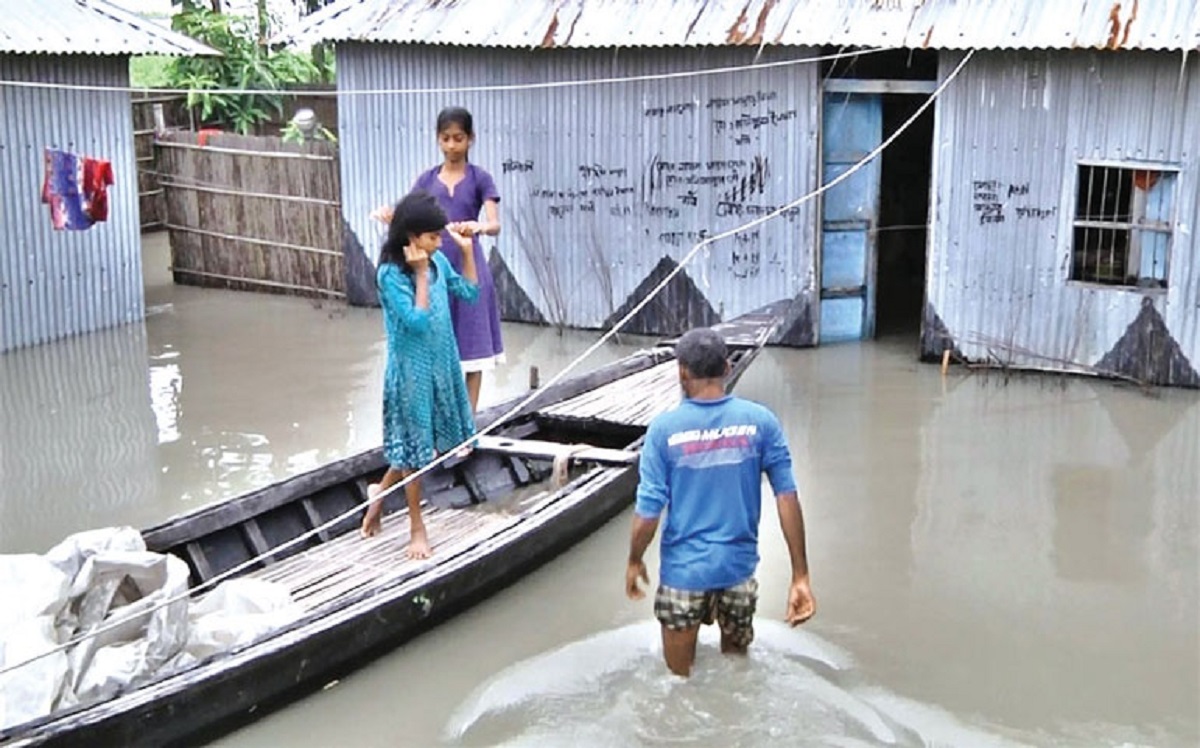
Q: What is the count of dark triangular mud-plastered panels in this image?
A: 6